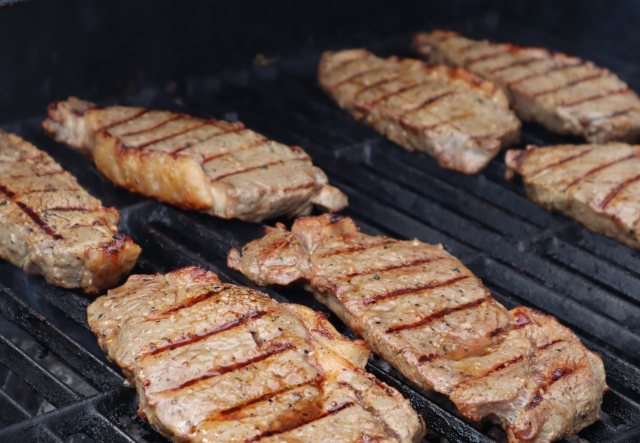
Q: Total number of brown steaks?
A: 7